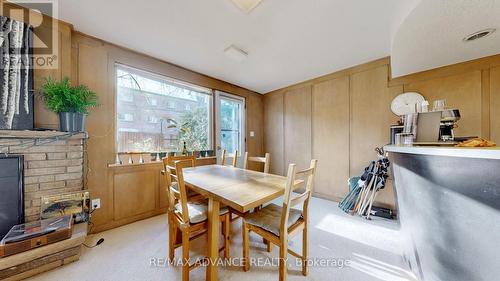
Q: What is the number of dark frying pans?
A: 0